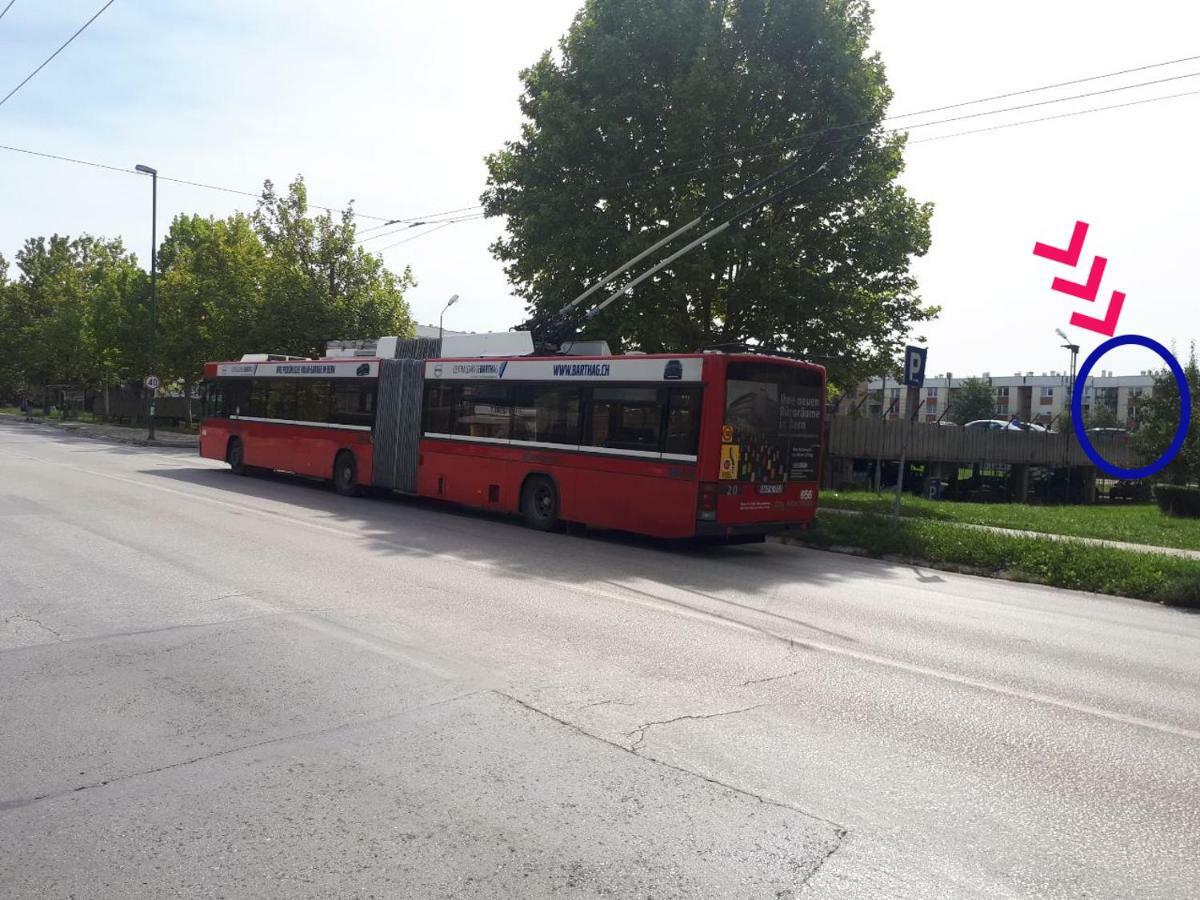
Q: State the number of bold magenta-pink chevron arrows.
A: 3